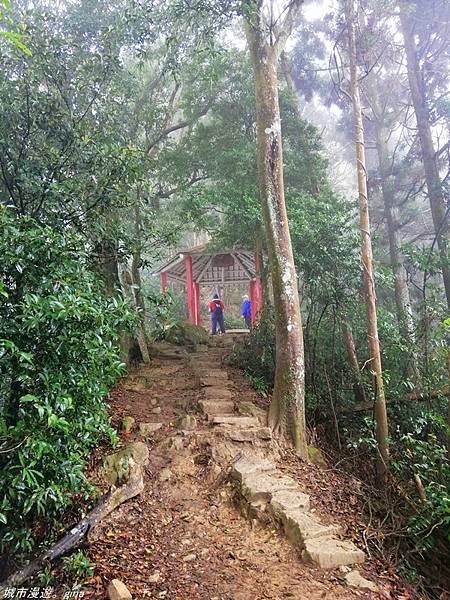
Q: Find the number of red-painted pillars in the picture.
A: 5